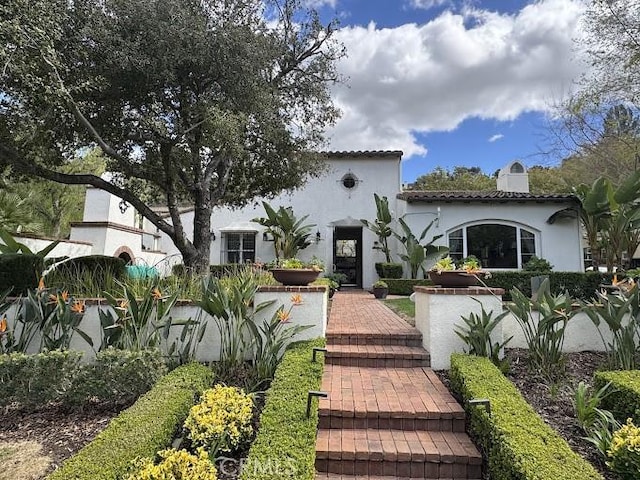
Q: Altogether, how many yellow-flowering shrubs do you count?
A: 3